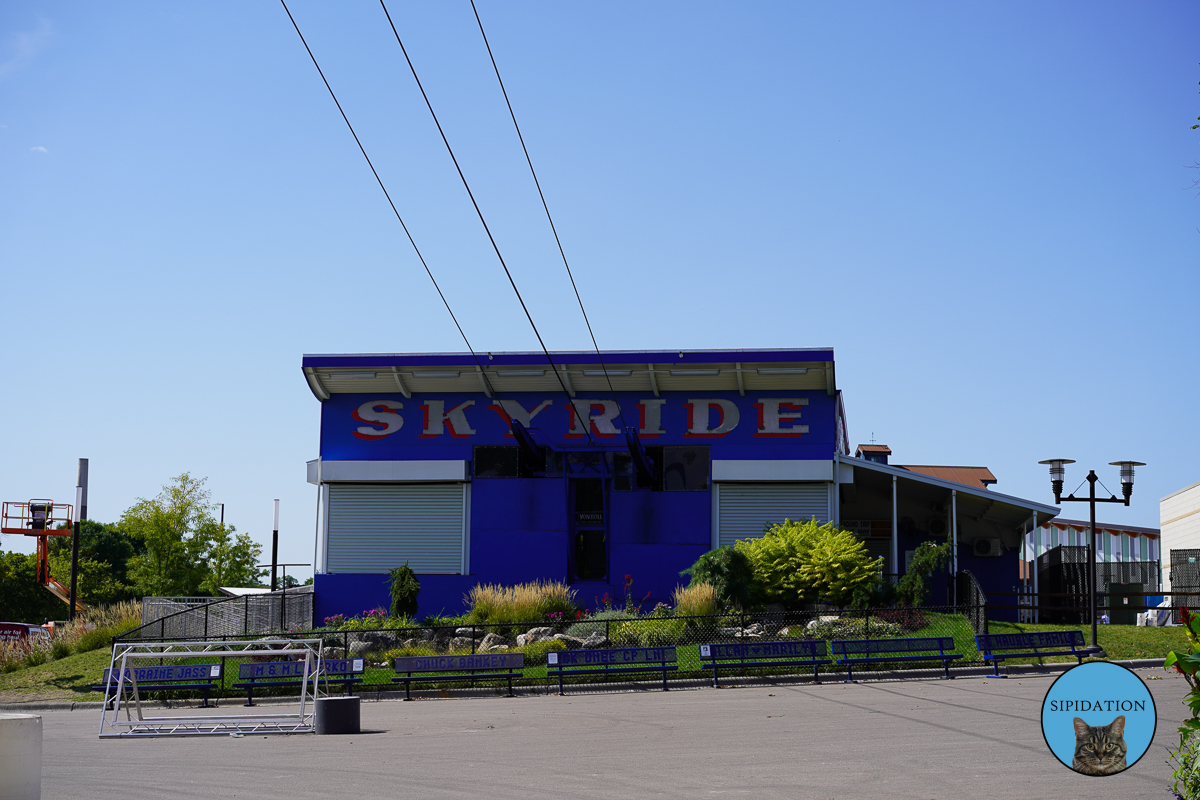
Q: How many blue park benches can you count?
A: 7